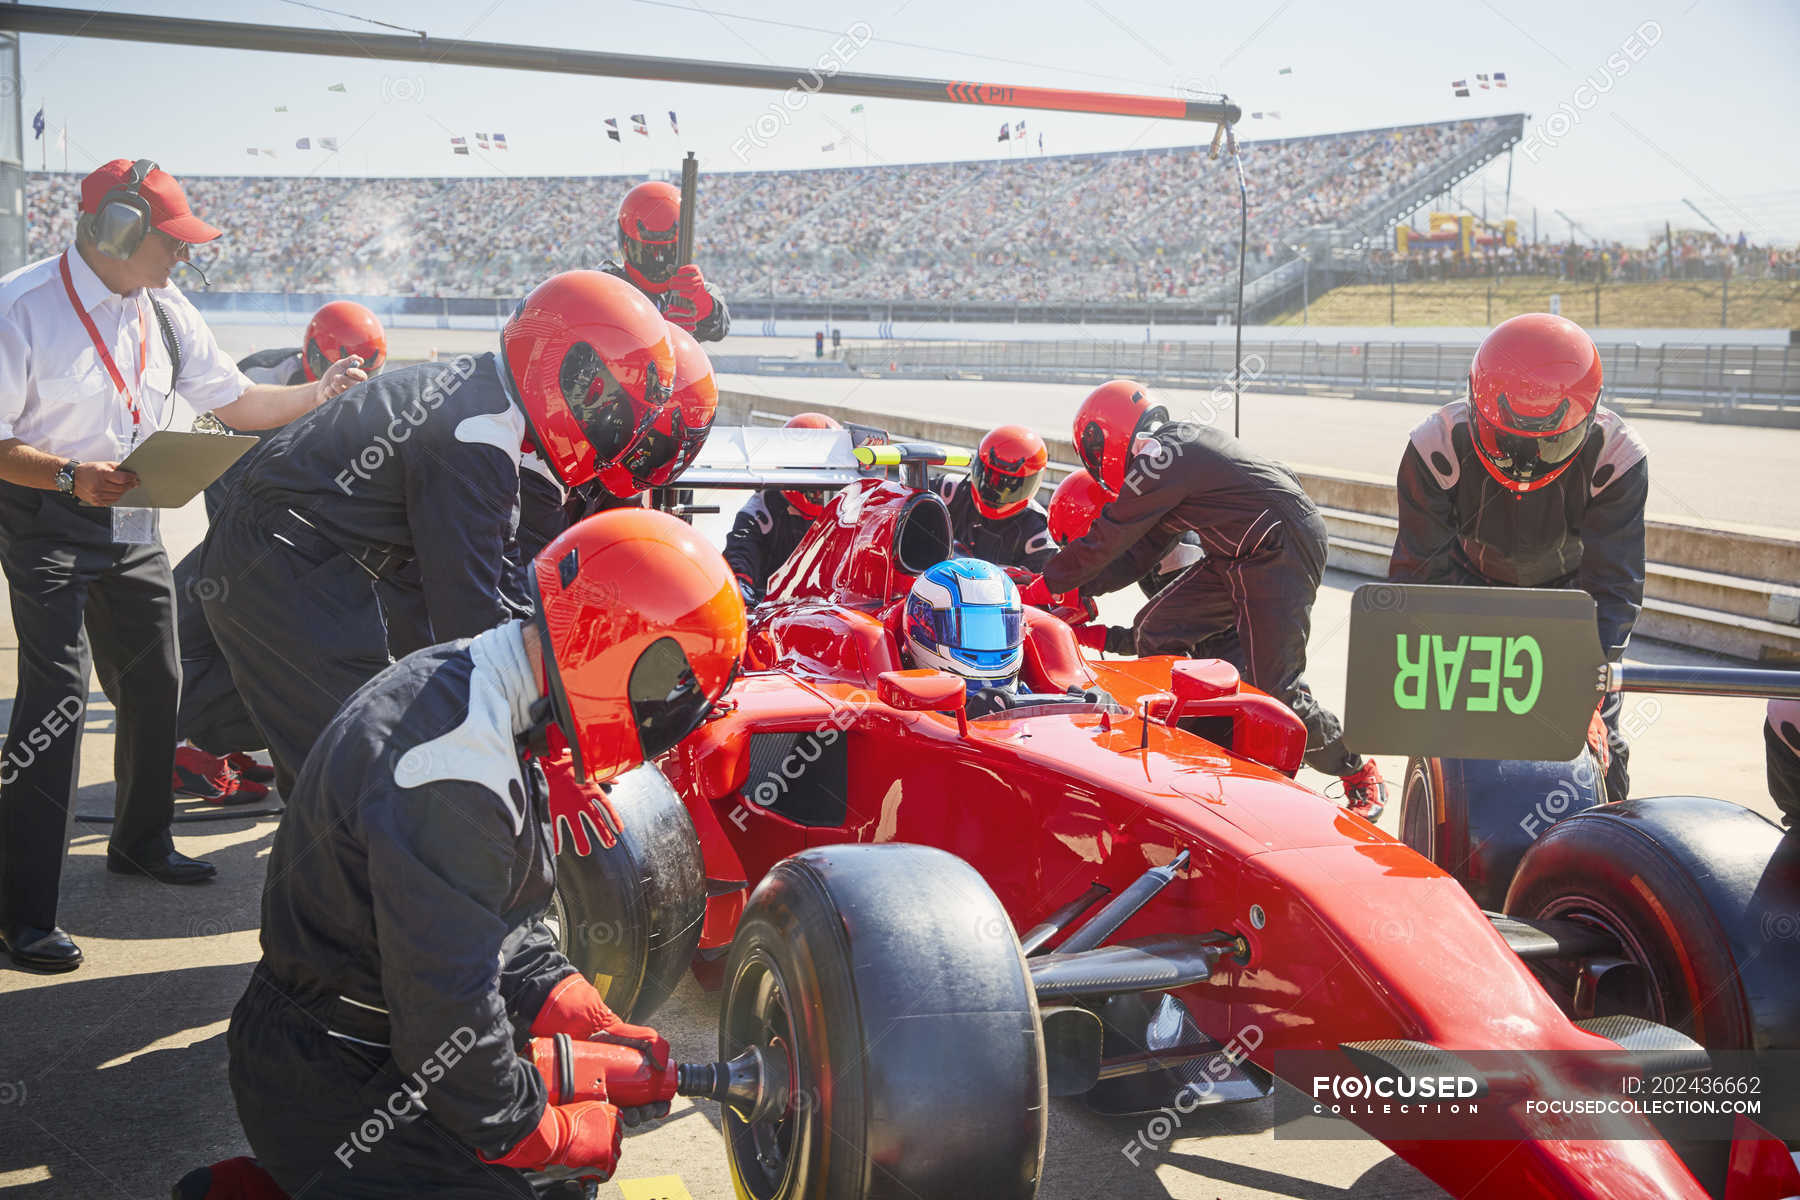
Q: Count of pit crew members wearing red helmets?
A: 10